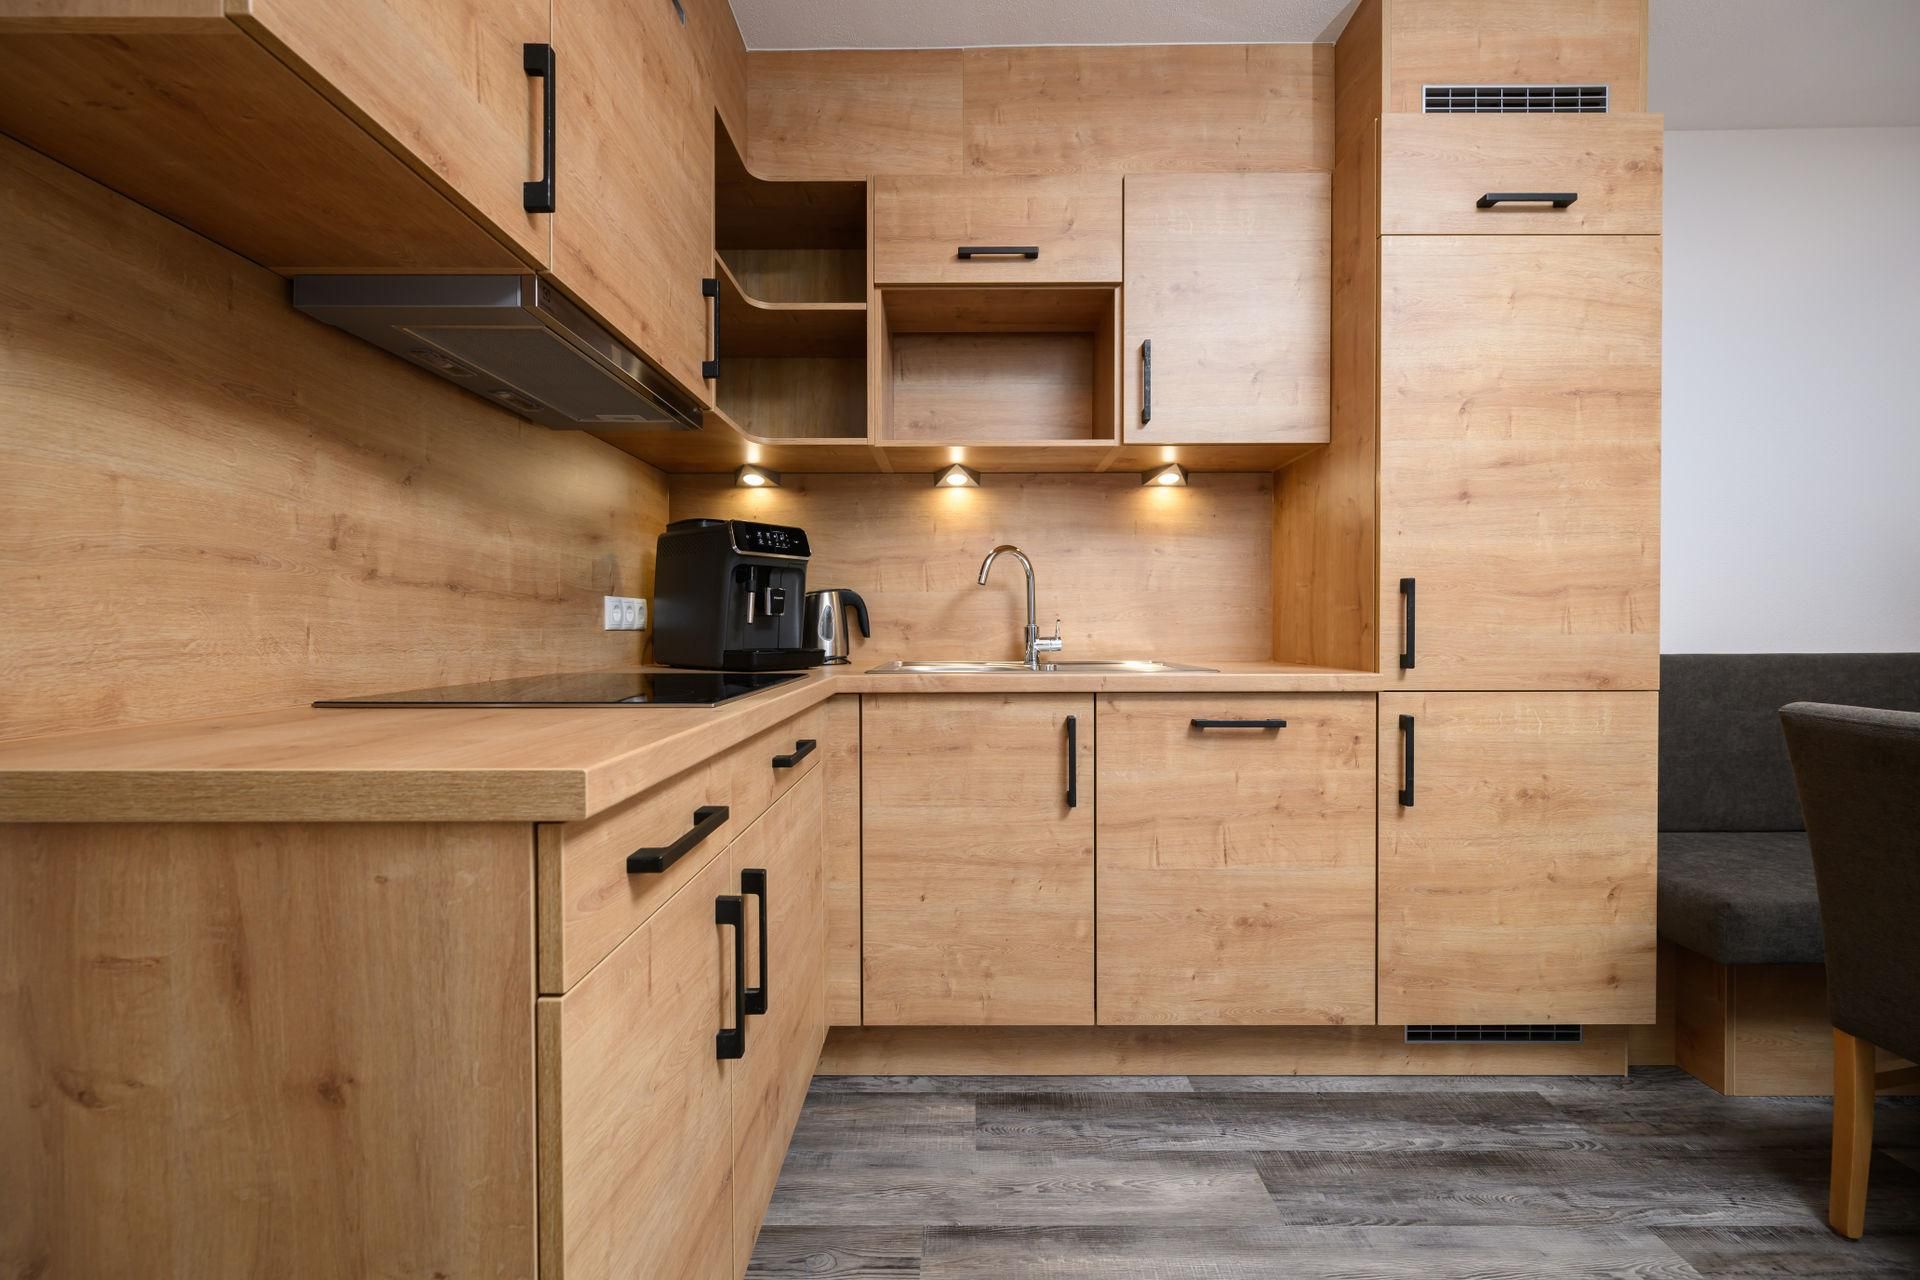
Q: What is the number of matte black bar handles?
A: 13